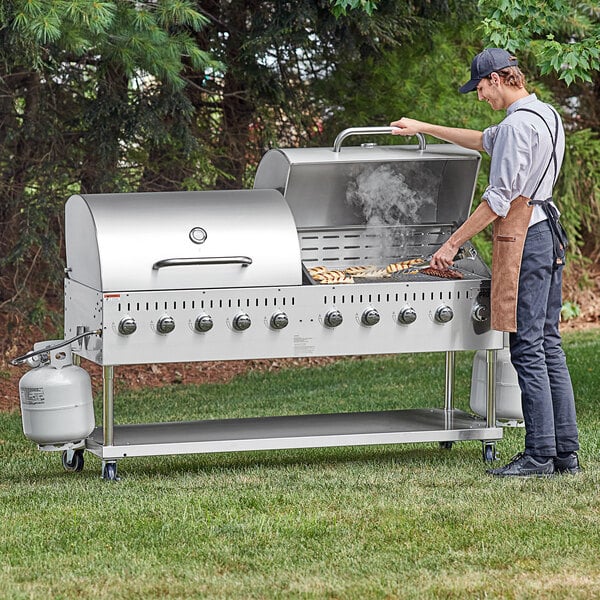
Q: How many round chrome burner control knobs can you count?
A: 10